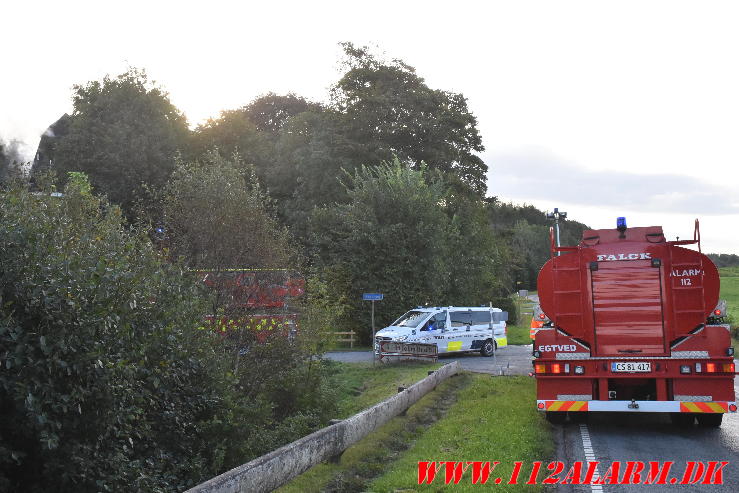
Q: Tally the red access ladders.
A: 2